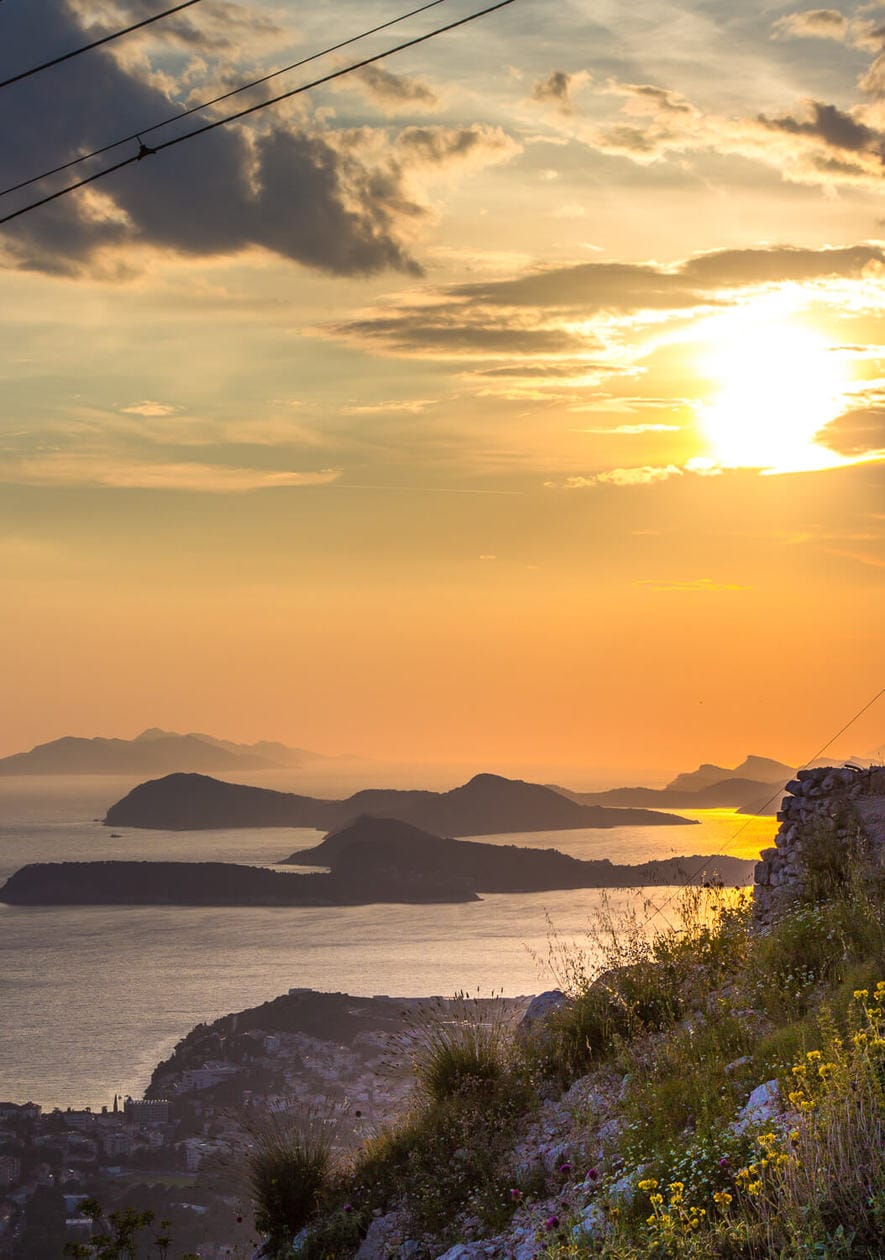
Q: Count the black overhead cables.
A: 3